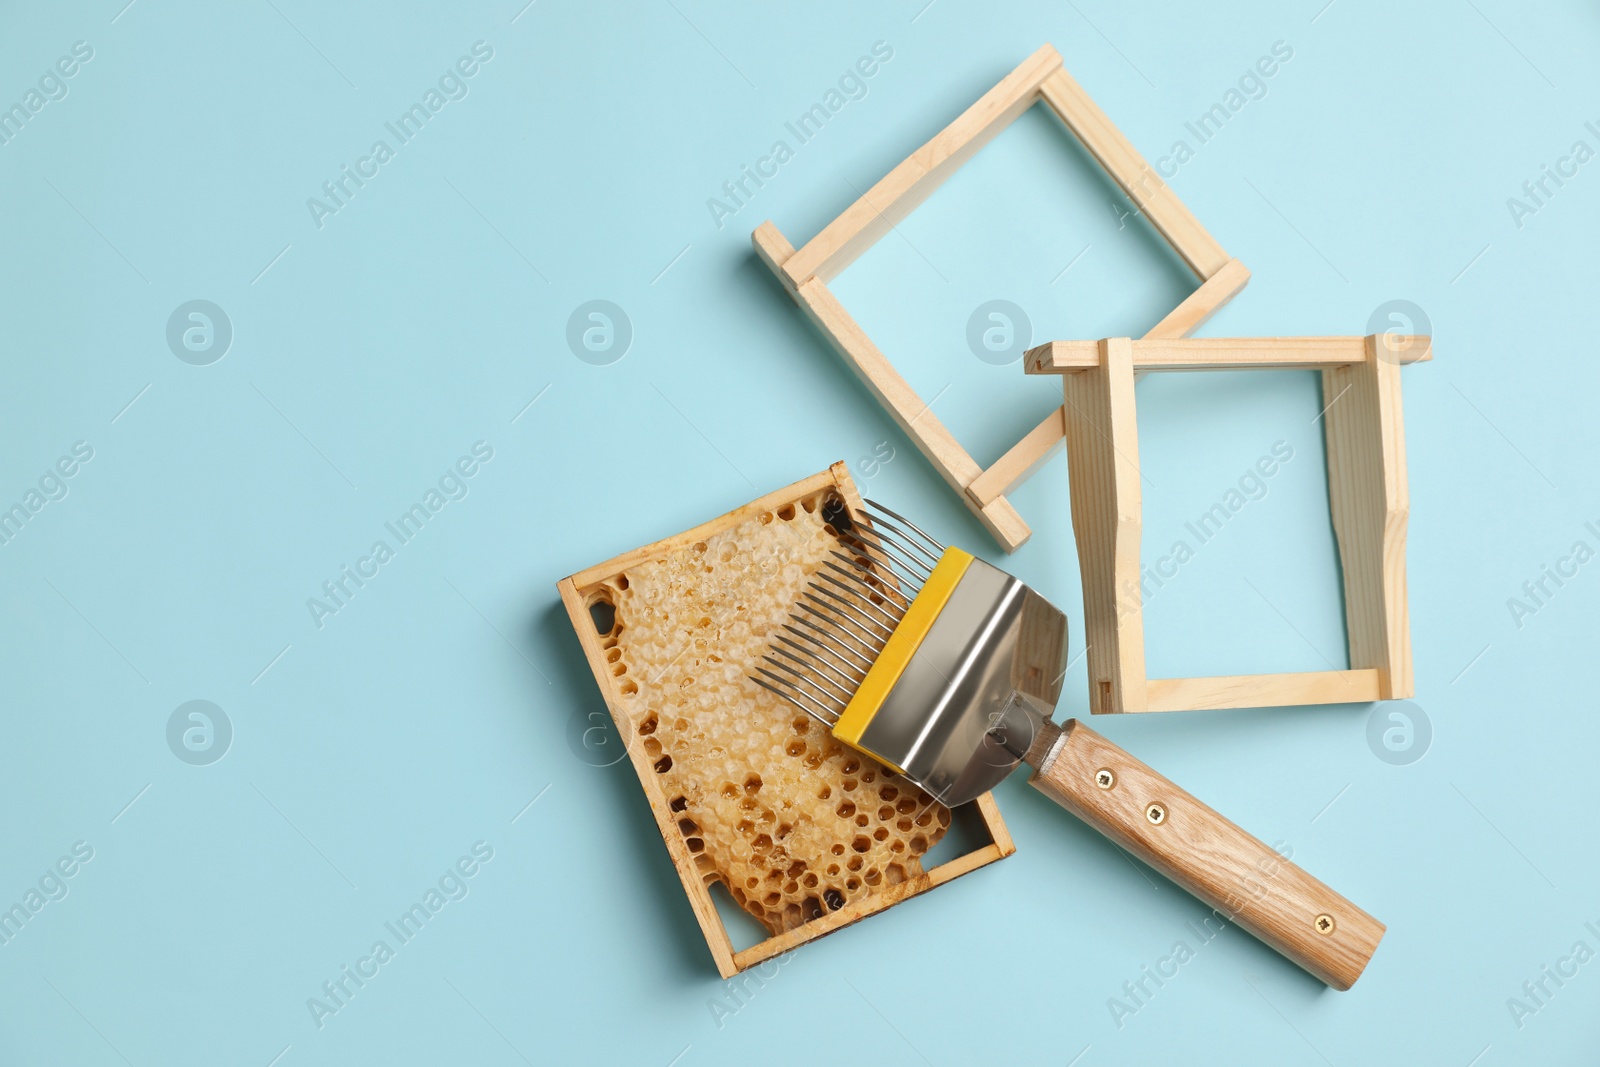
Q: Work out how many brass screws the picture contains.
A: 3